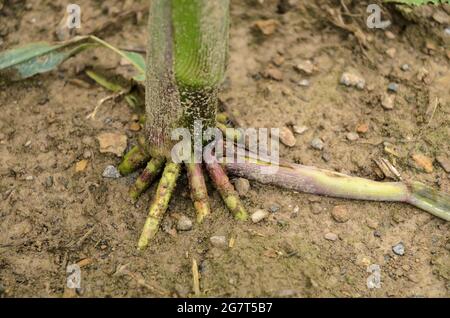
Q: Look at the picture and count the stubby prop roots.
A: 5